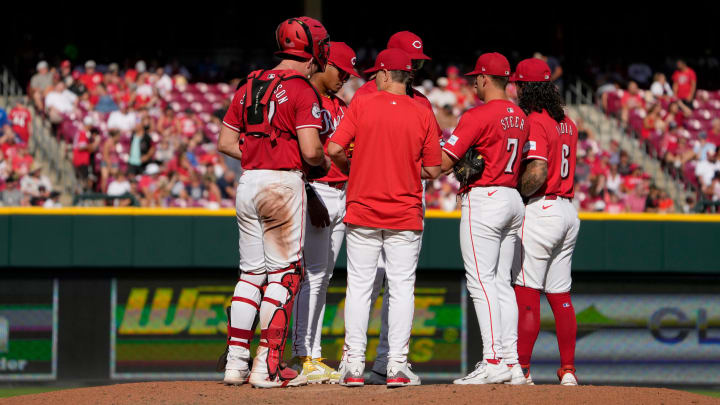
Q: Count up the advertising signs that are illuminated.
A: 3